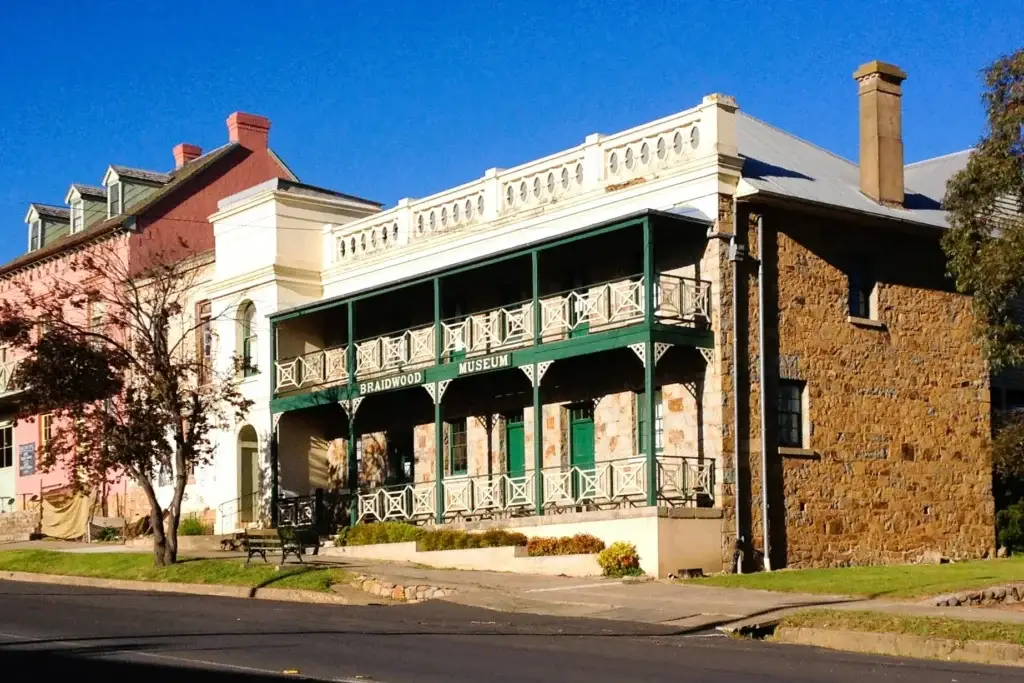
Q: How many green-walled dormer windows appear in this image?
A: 3